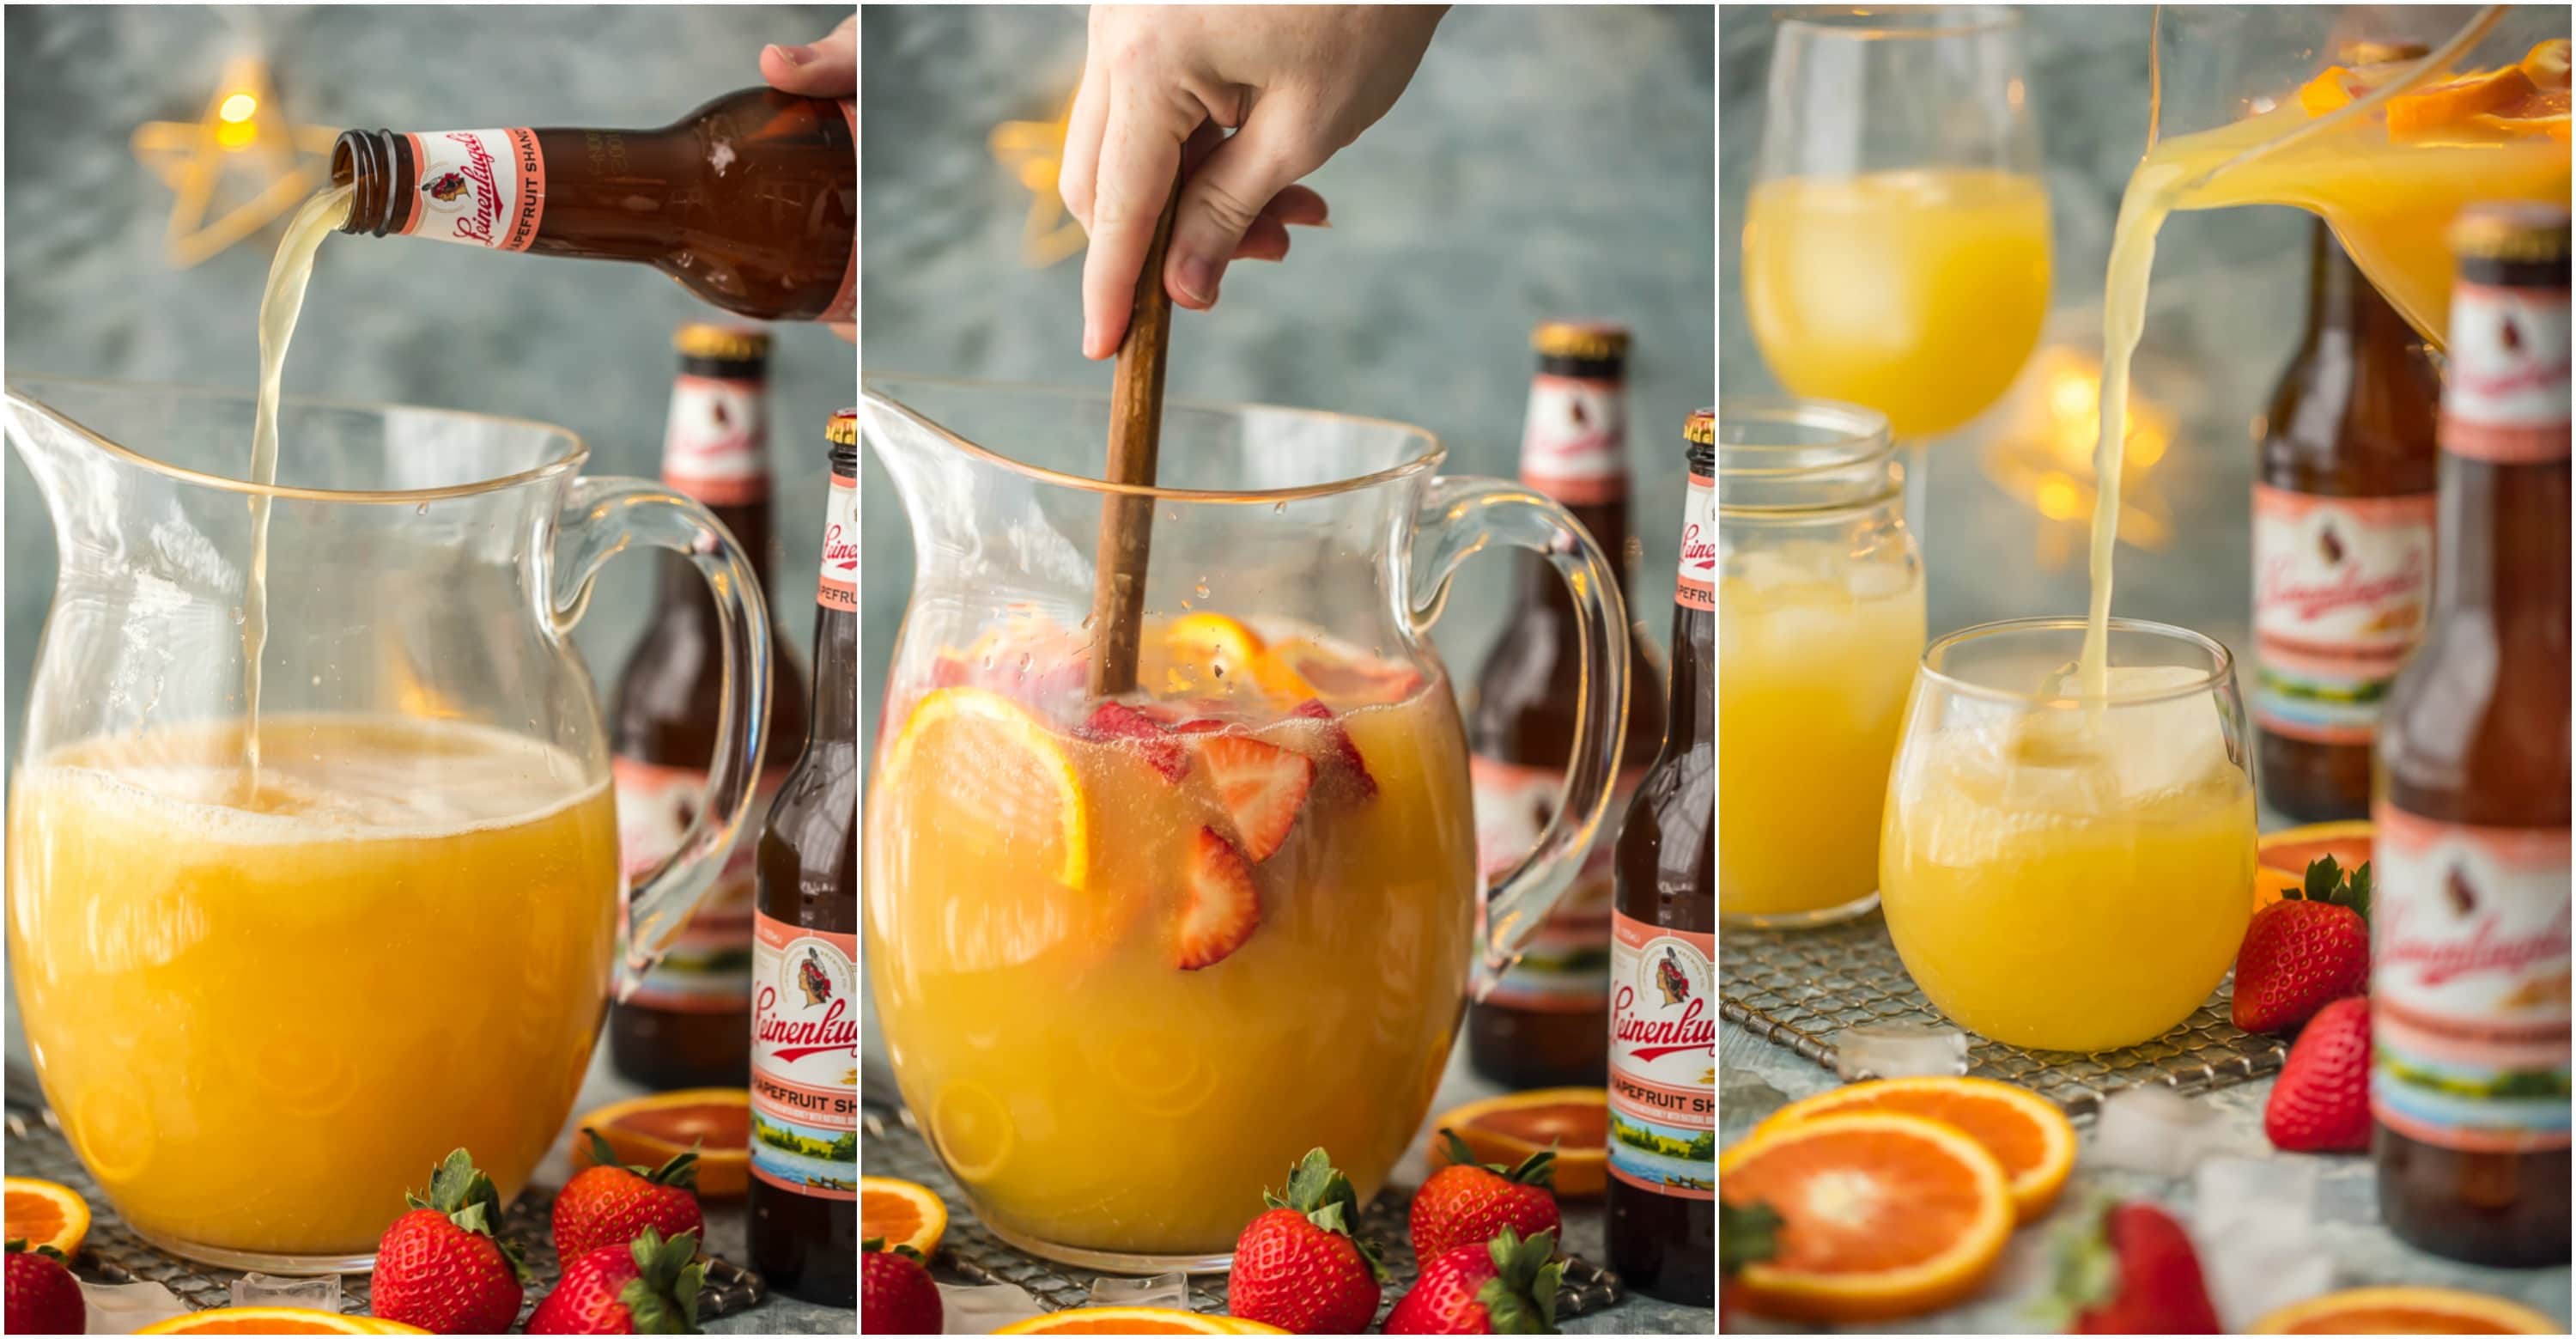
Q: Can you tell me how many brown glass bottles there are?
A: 7